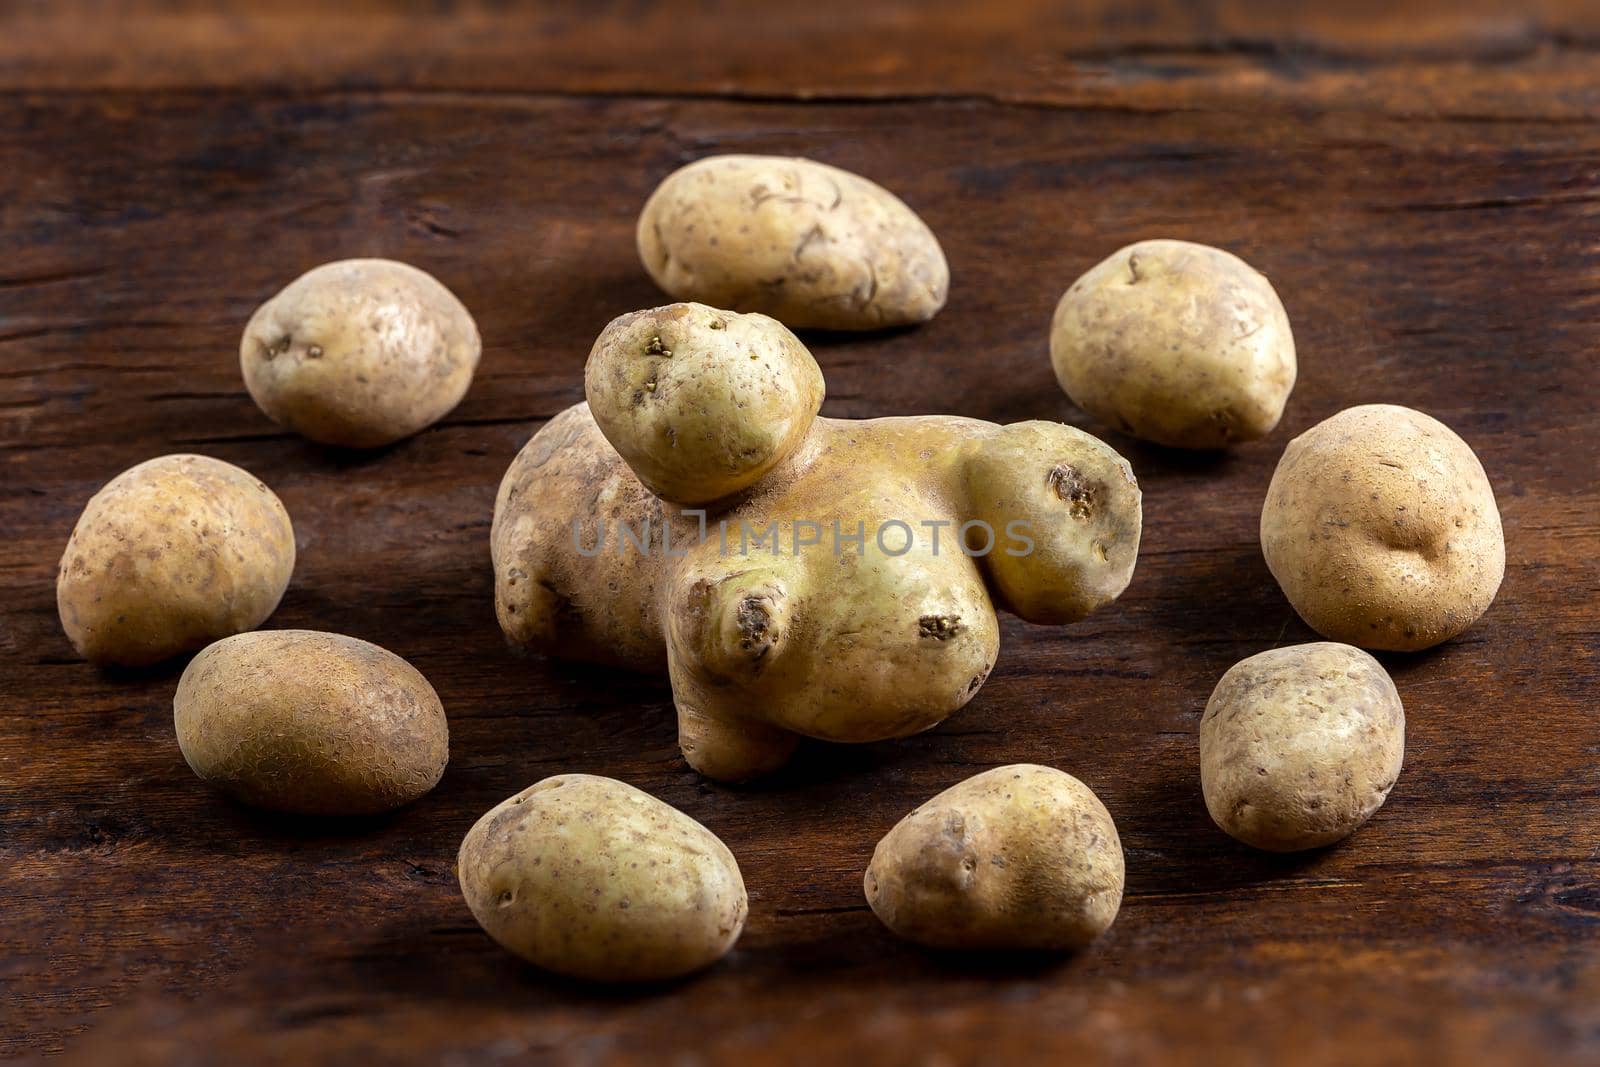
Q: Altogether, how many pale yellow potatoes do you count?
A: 10